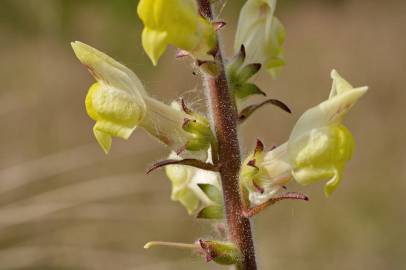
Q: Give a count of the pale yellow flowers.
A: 5